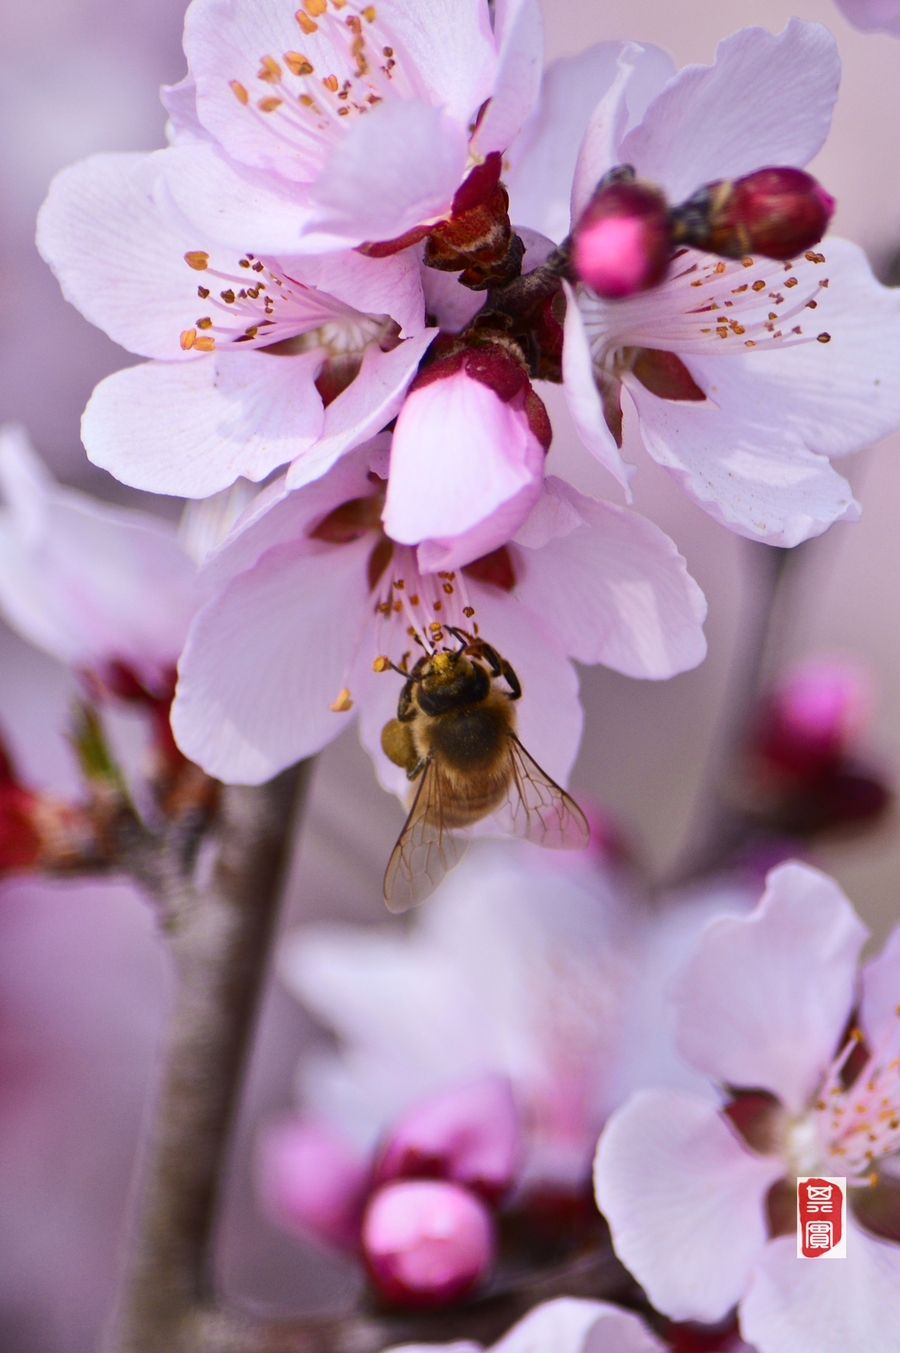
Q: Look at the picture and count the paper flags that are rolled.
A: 0